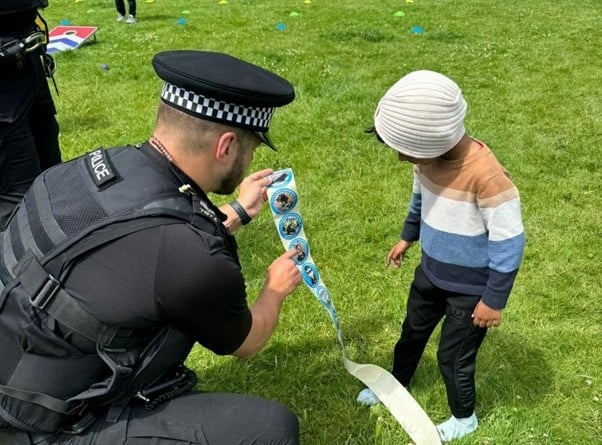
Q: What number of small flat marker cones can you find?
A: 13